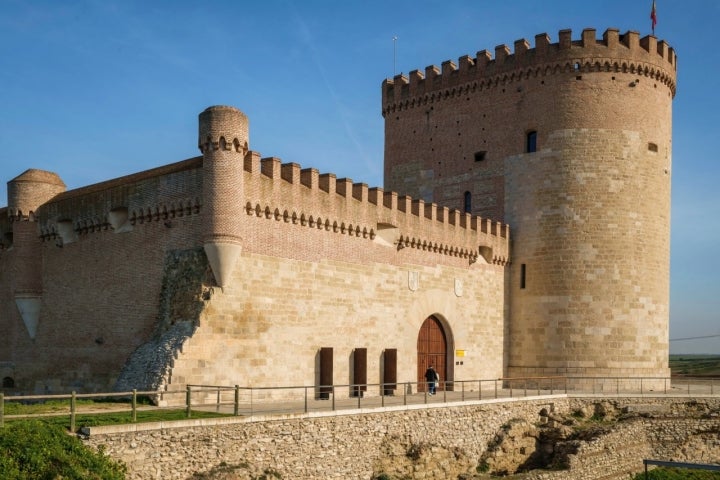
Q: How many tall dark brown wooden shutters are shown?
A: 3